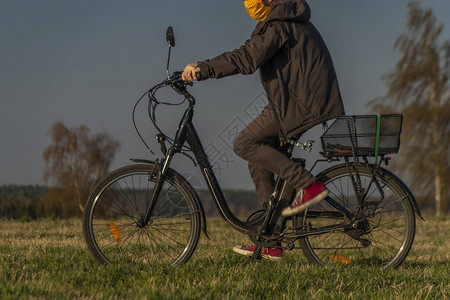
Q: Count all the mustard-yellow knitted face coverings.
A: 1